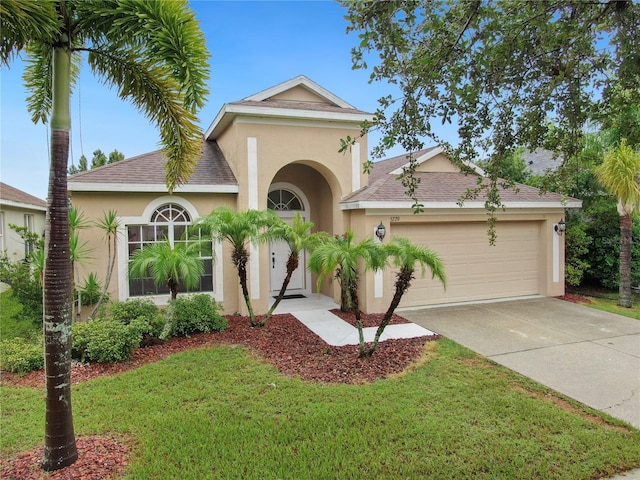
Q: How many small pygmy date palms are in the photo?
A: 5